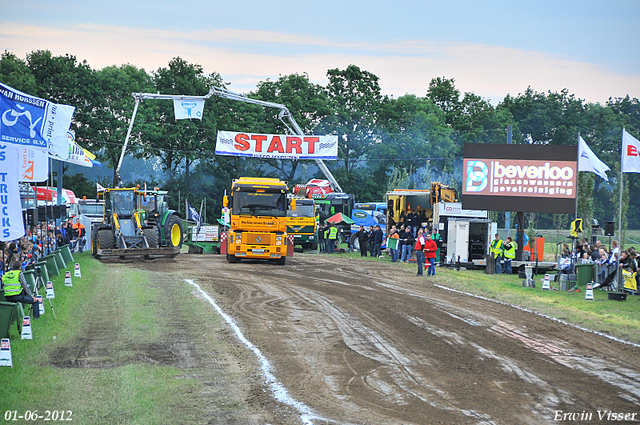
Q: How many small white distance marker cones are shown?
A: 8